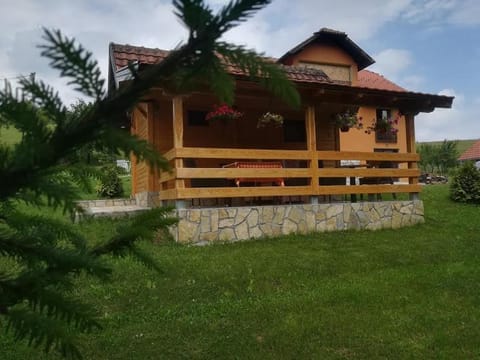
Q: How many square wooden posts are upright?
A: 3